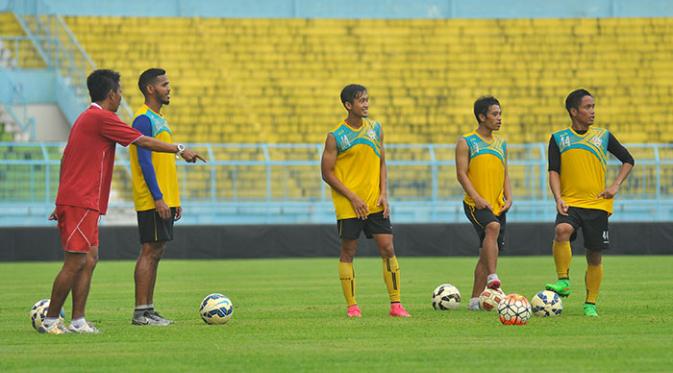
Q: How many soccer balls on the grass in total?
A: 6